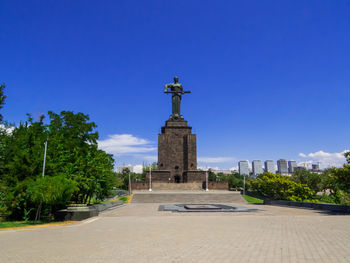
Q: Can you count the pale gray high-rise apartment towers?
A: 5